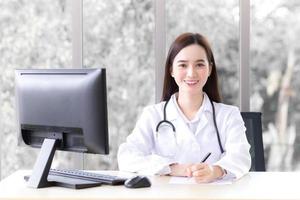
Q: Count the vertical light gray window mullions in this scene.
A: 3